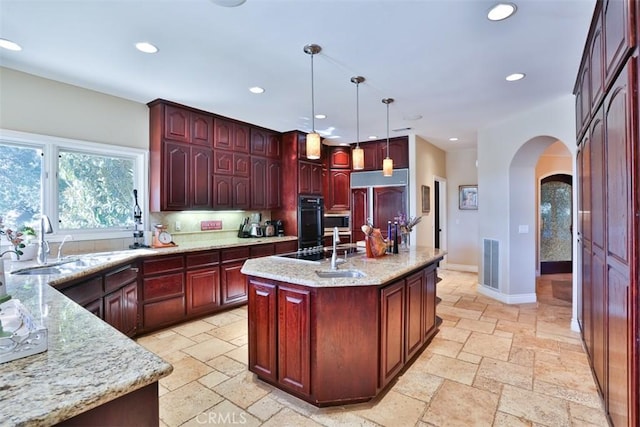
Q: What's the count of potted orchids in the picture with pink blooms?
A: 1